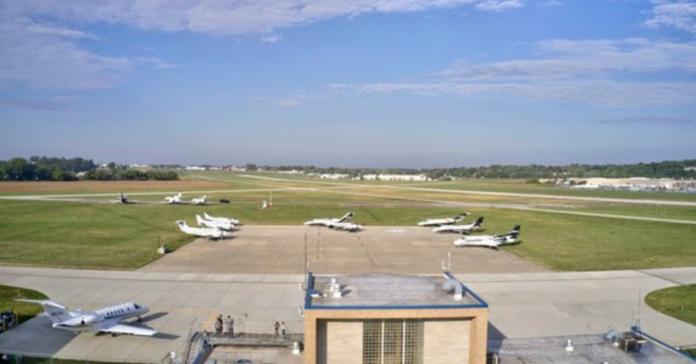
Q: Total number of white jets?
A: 11